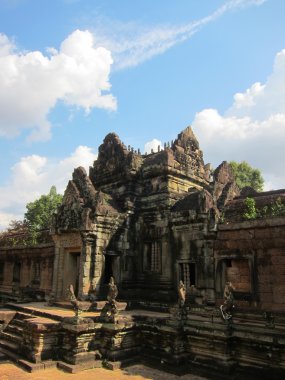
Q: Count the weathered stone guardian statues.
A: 4